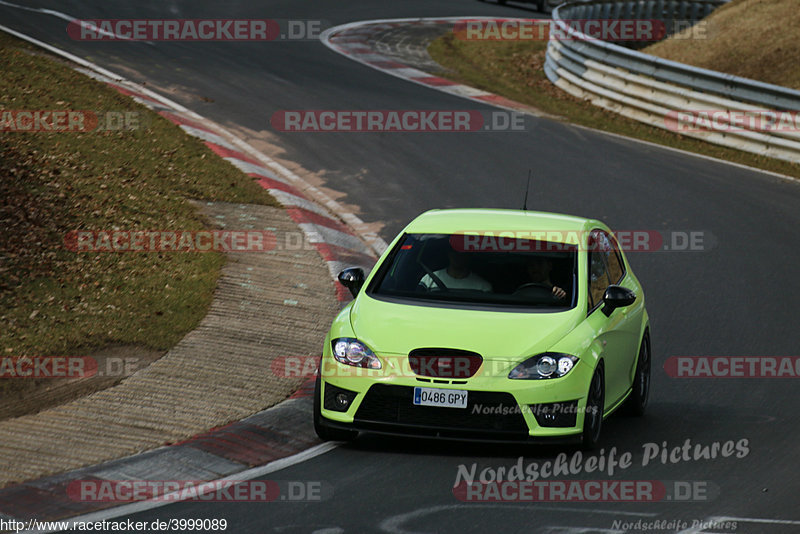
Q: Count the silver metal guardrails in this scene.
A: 1